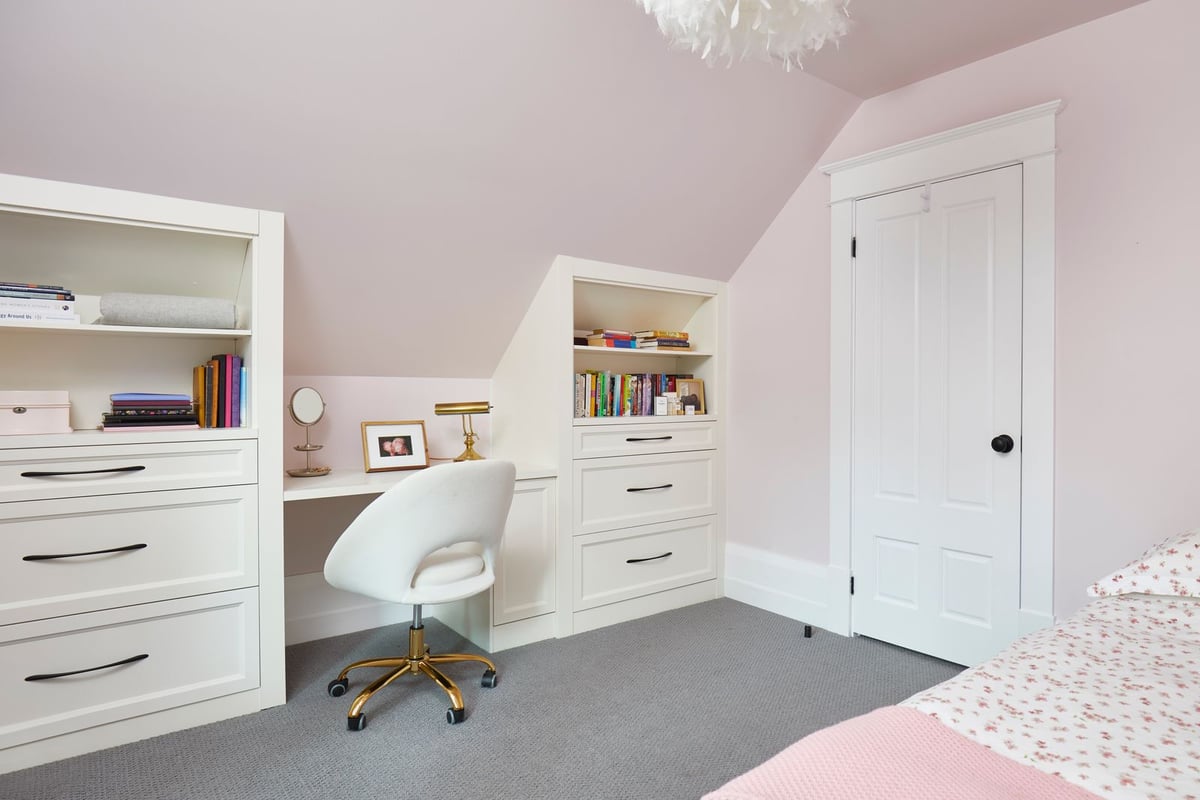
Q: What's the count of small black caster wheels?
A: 4